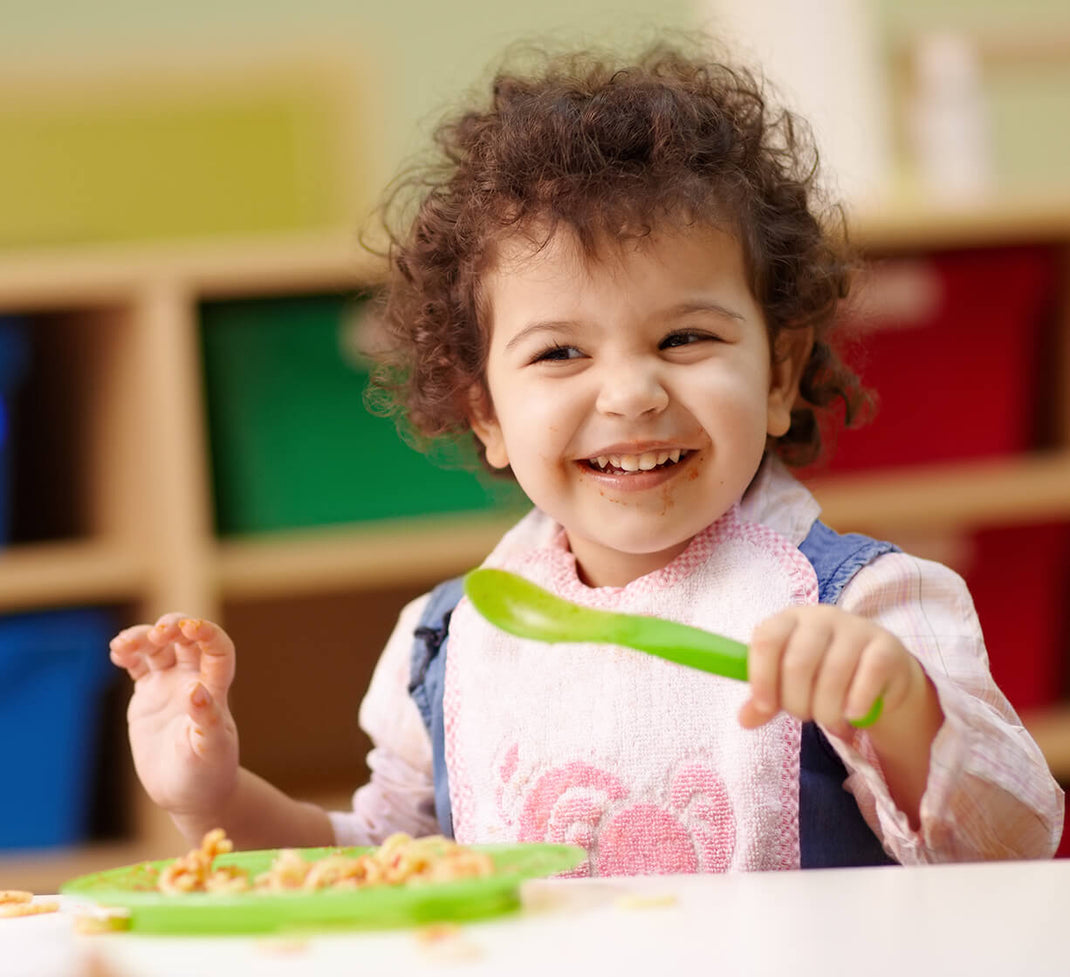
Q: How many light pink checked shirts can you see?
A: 1